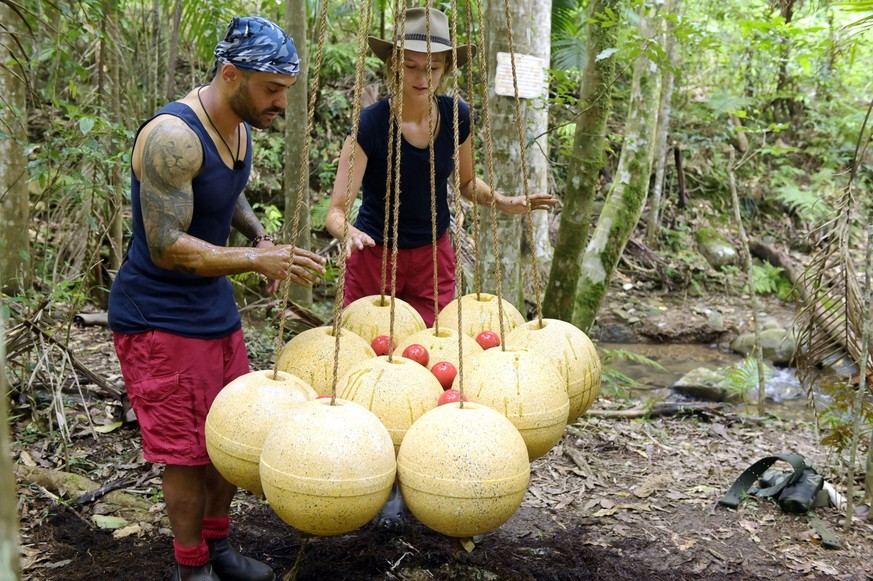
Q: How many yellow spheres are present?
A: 10